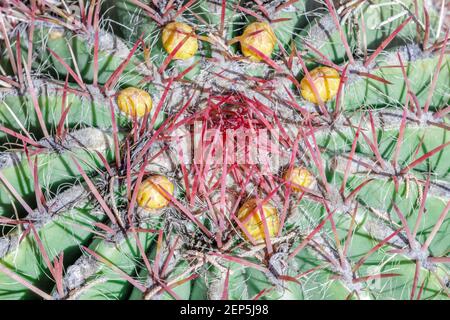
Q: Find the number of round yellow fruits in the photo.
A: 7